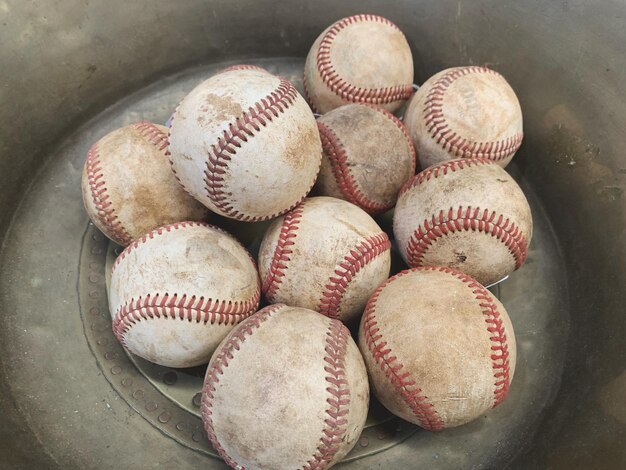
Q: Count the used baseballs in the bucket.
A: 10